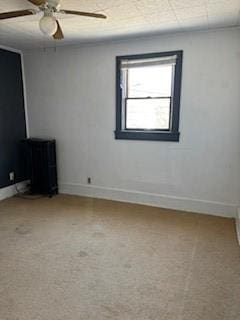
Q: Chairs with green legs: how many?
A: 0